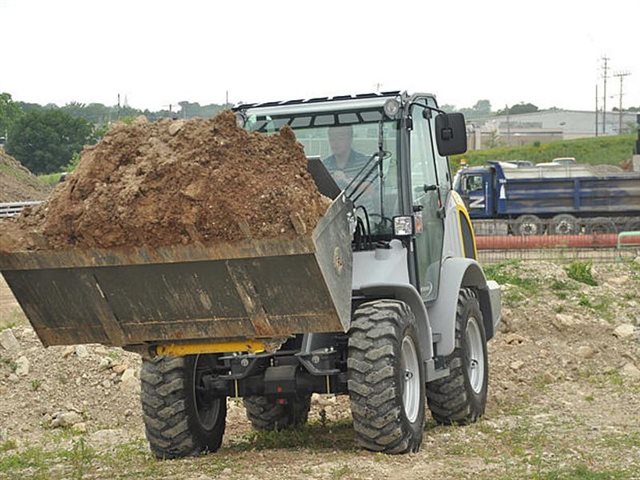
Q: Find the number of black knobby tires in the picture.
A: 4